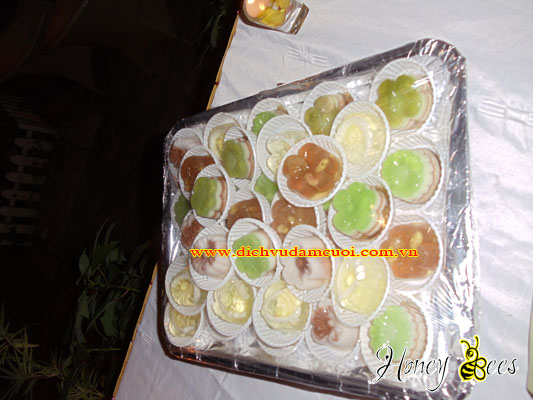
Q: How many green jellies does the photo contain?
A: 12